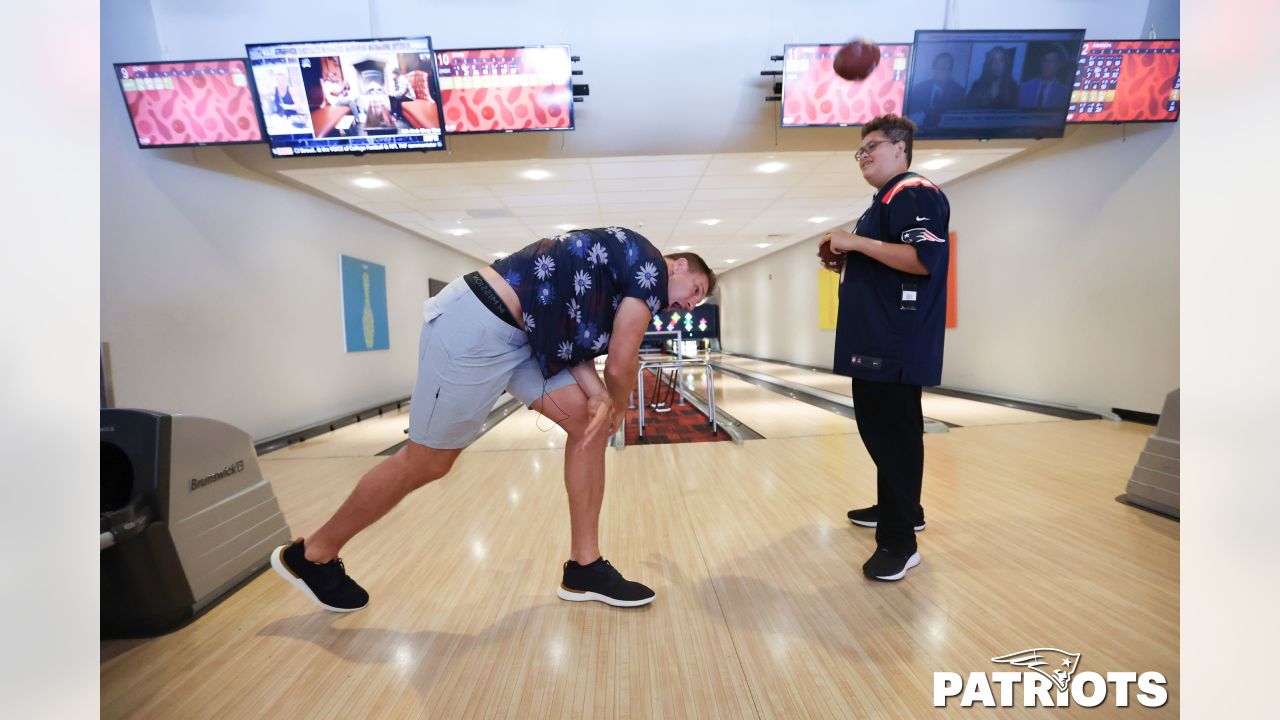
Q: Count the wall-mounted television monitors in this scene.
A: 6